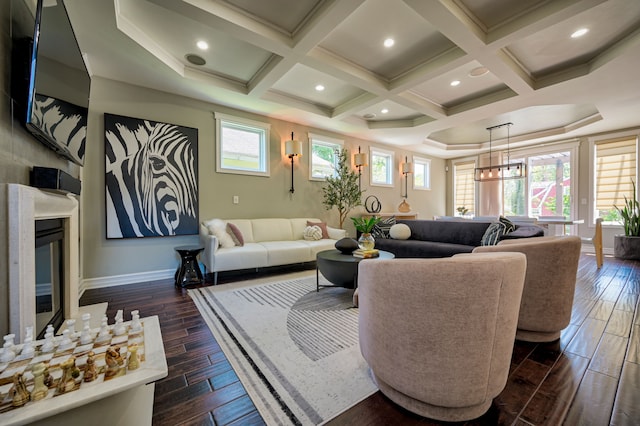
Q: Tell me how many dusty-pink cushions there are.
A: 2